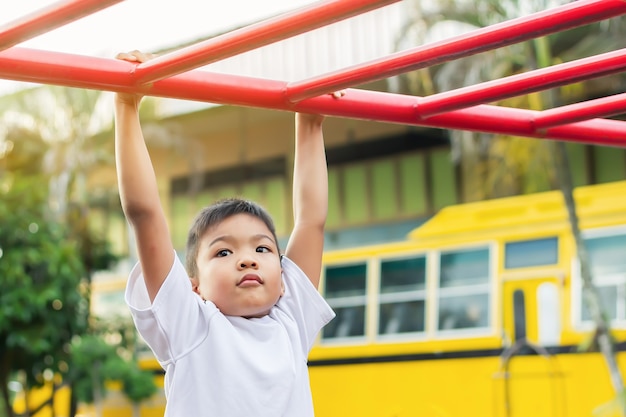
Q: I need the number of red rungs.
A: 5